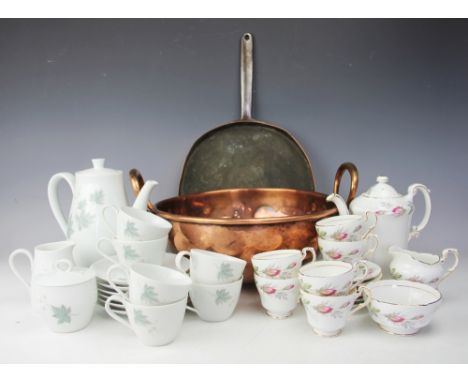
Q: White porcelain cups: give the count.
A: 12